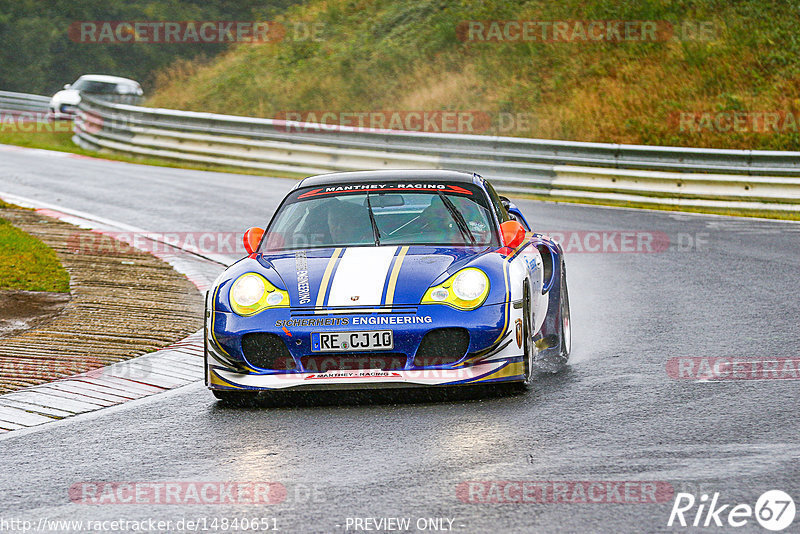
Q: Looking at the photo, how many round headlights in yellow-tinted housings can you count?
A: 2